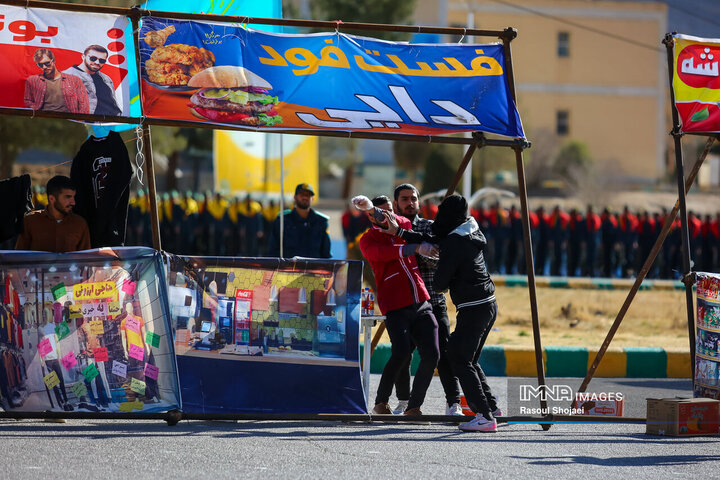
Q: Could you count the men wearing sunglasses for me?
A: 2